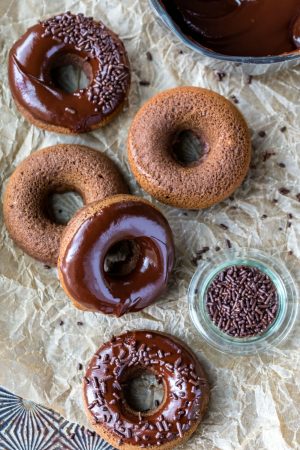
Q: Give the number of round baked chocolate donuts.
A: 5